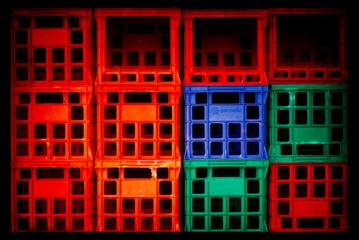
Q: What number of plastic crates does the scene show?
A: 12